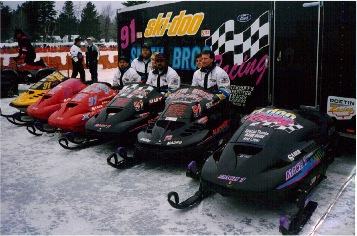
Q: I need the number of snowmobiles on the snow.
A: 6